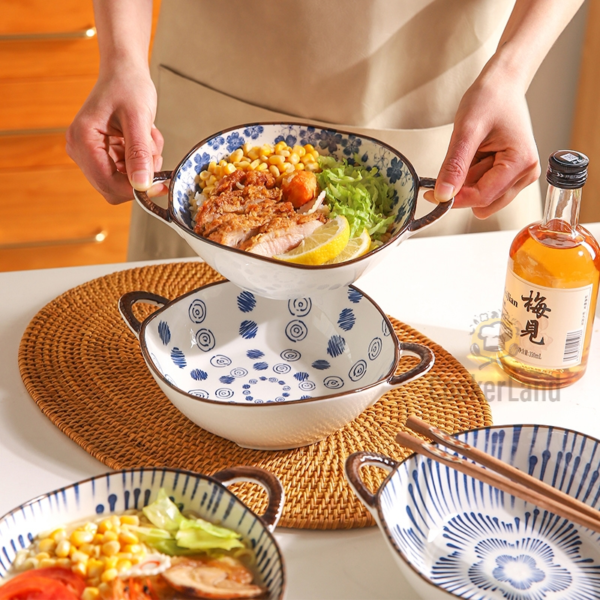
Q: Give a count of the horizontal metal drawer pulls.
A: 3